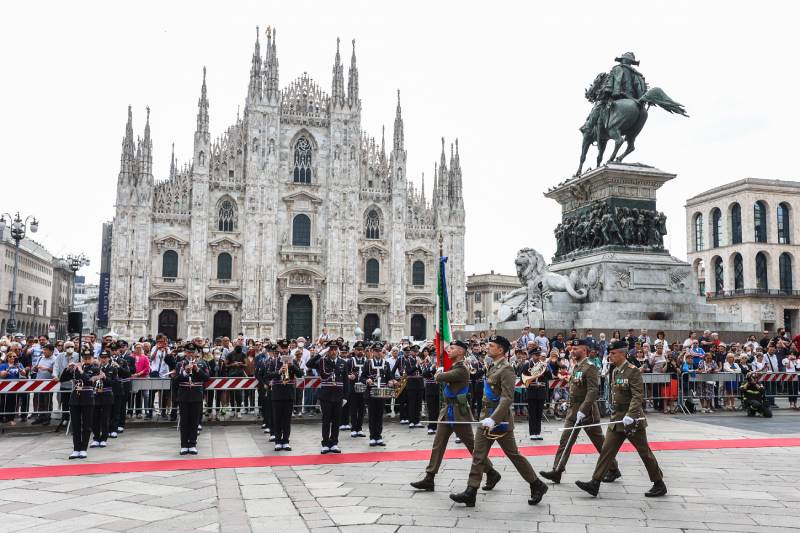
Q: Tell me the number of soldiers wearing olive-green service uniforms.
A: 4